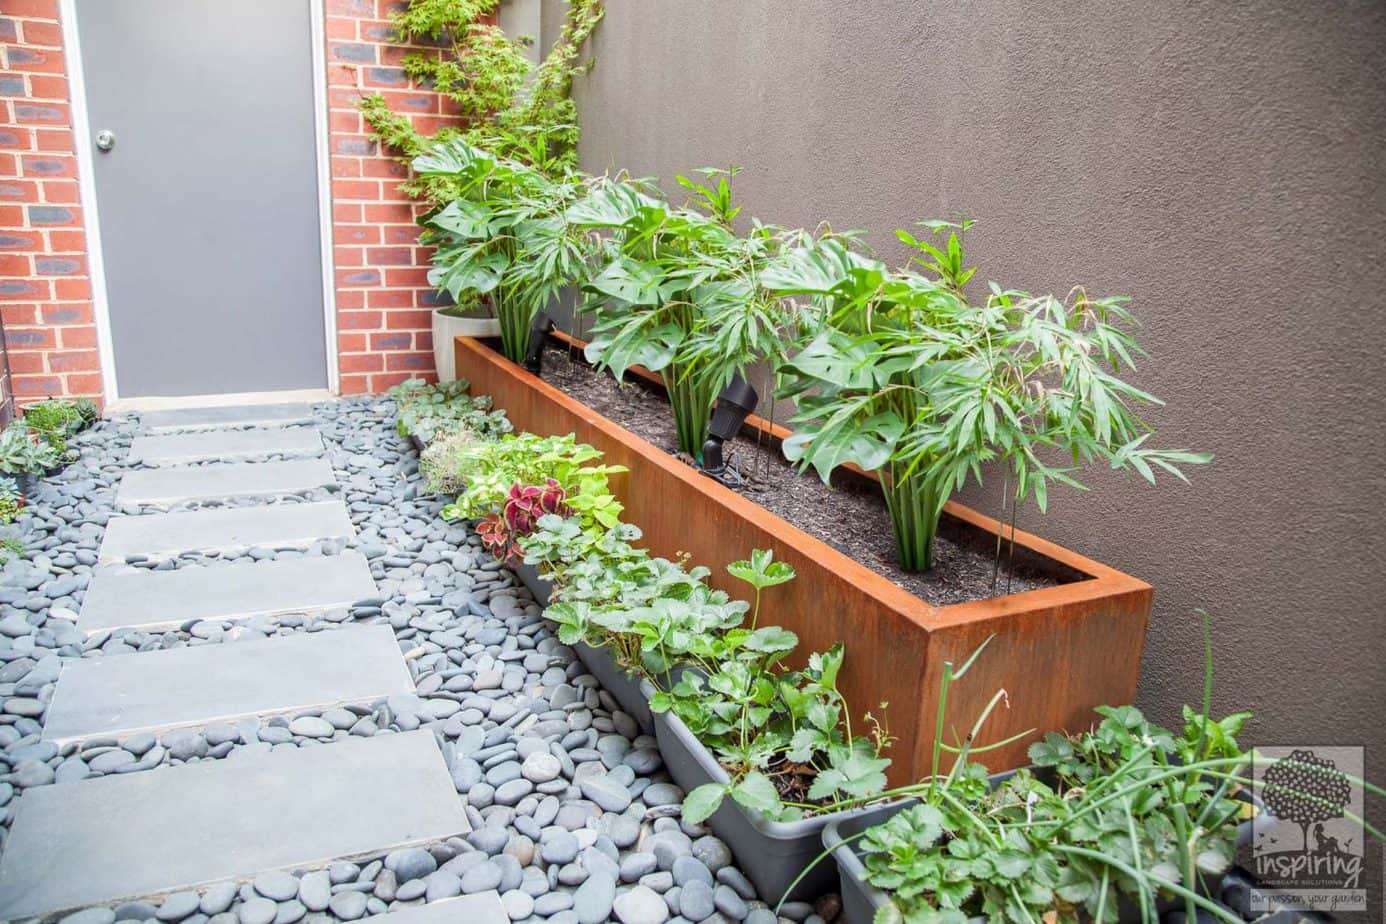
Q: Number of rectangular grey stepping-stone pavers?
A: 8